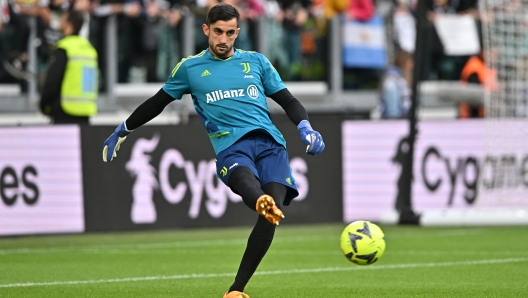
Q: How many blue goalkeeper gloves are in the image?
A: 2